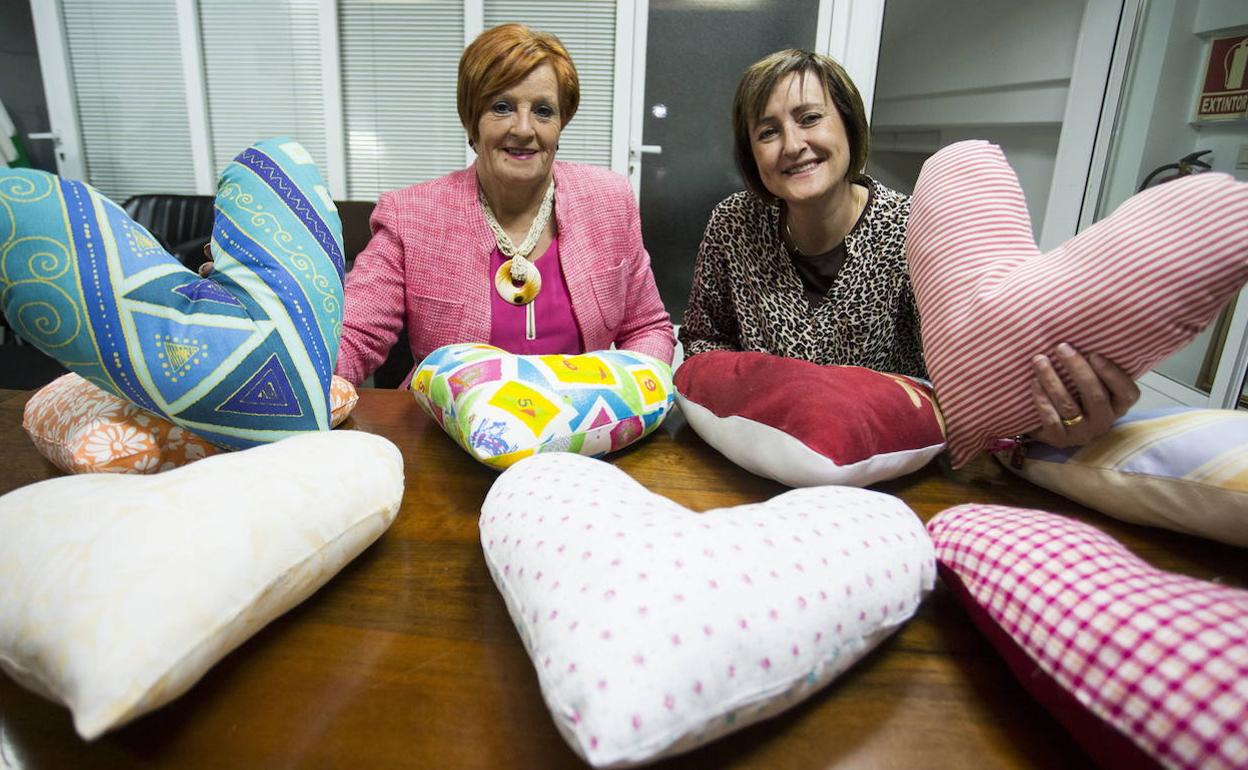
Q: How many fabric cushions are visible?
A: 9